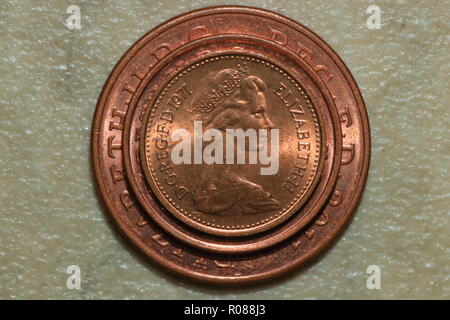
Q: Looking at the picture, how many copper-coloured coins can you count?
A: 3